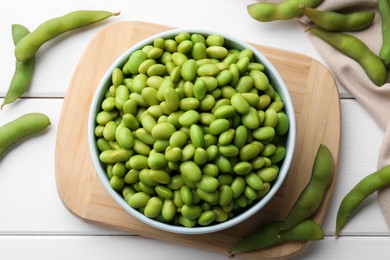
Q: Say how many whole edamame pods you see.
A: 10